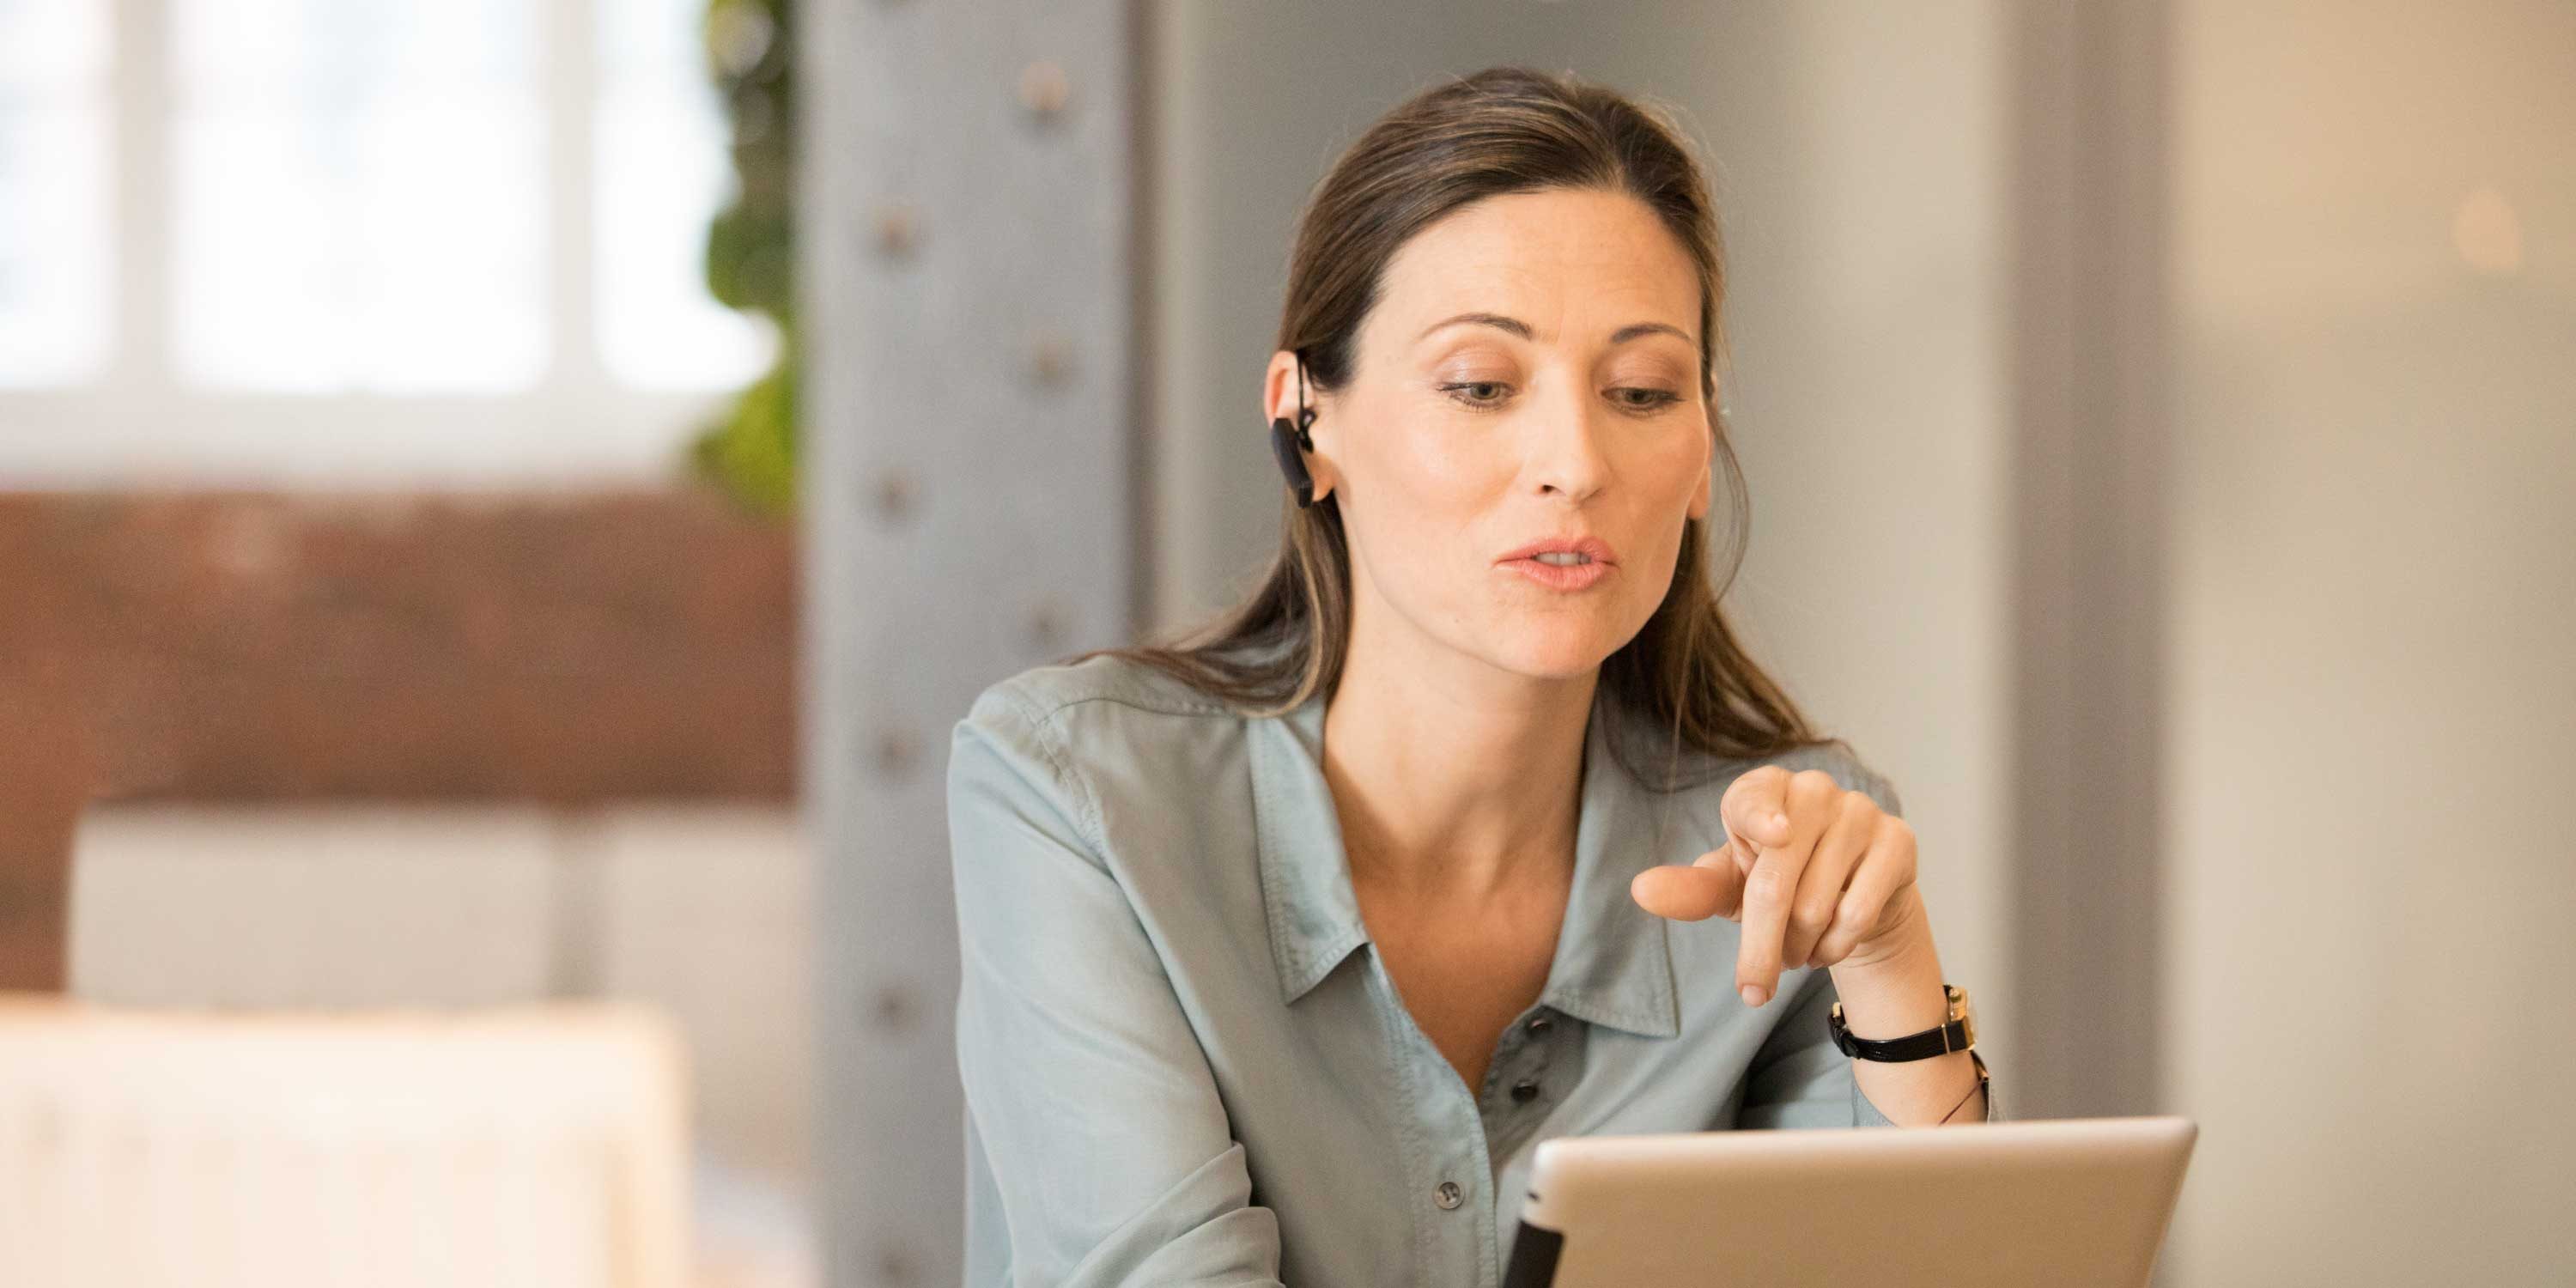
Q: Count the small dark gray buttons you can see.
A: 3